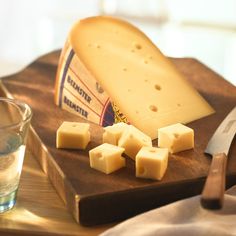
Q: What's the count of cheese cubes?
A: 6